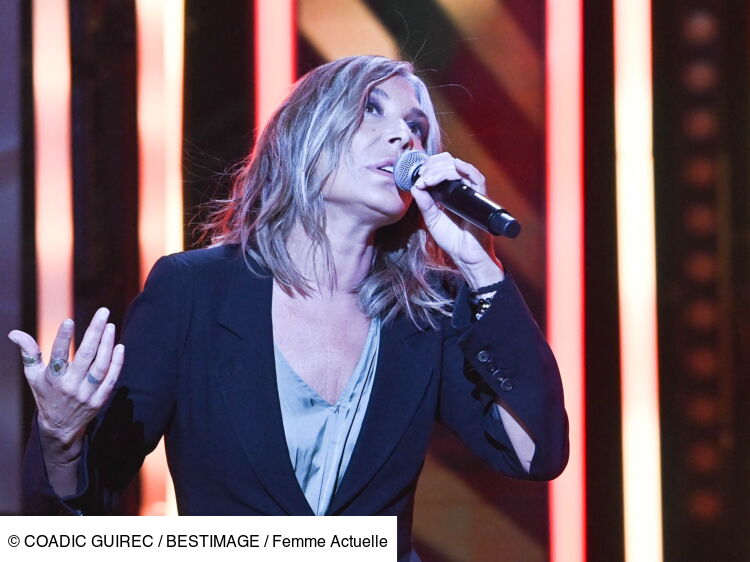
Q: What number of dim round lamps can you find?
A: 11